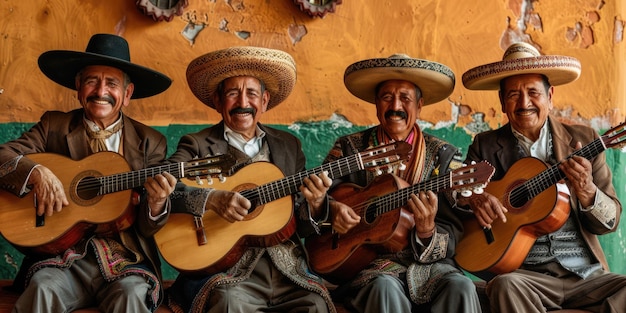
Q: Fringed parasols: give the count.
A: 0